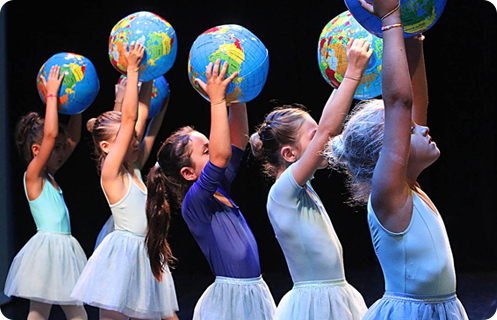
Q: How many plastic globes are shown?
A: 6